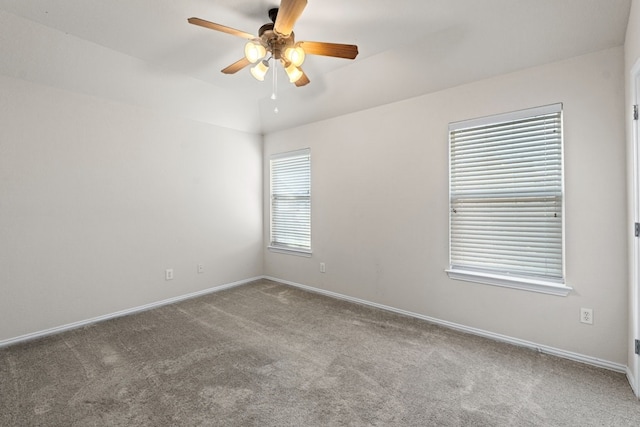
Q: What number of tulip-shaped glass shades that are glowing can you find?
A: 4